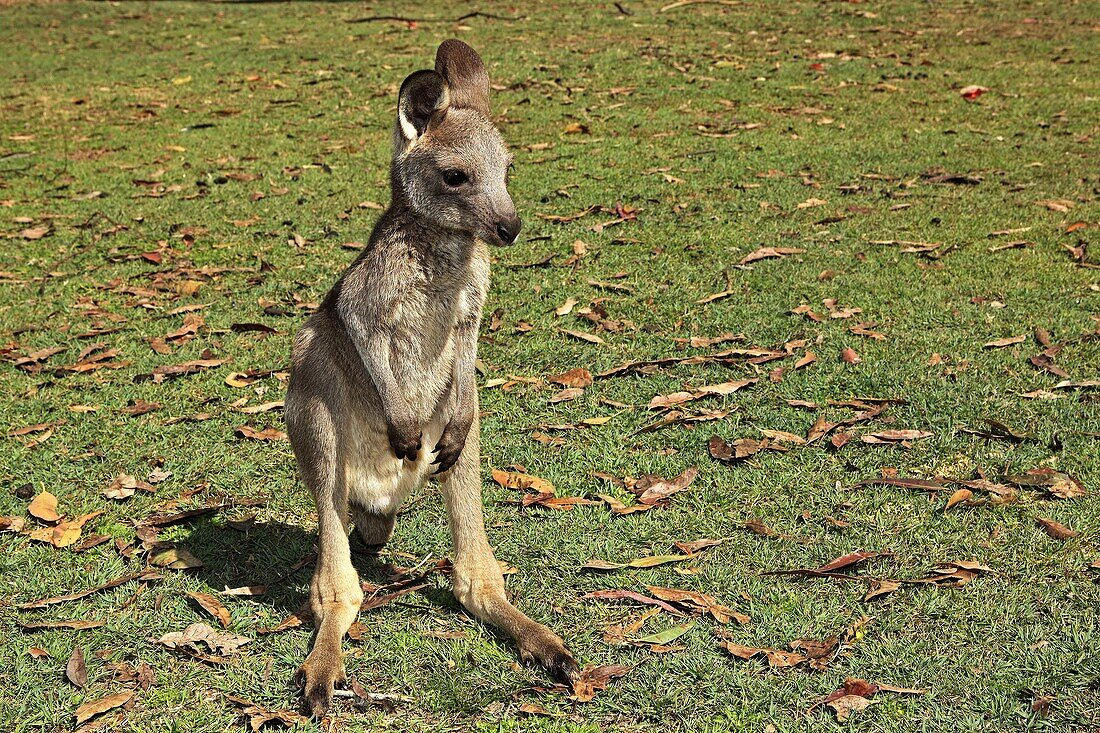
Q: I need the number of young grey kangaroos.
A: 1